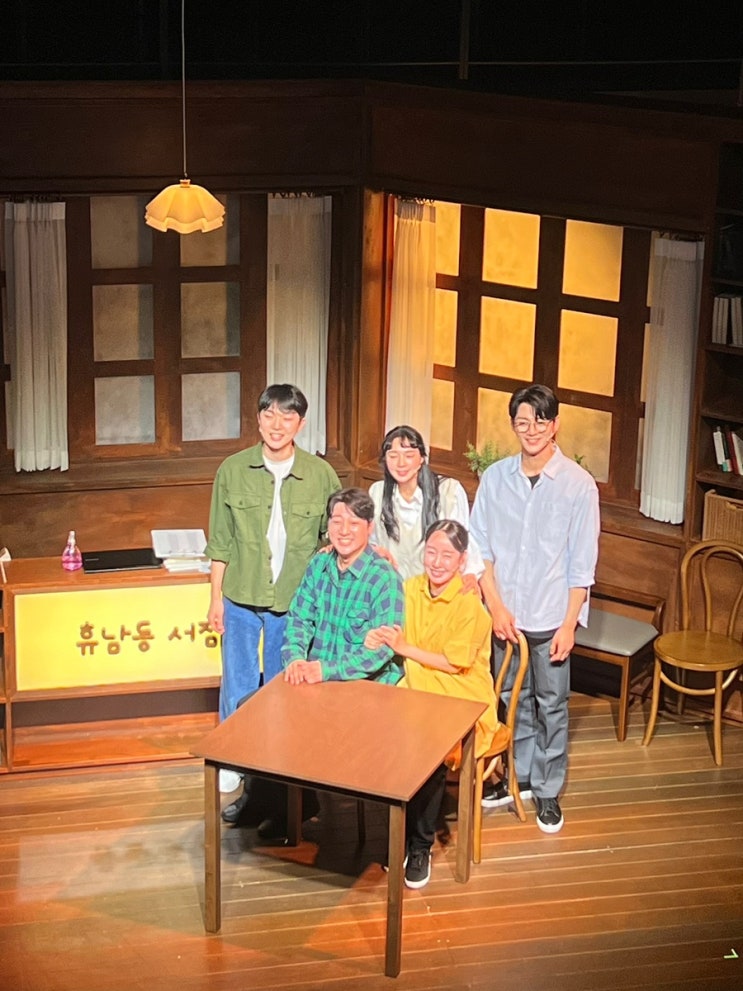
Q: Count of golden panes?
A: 9